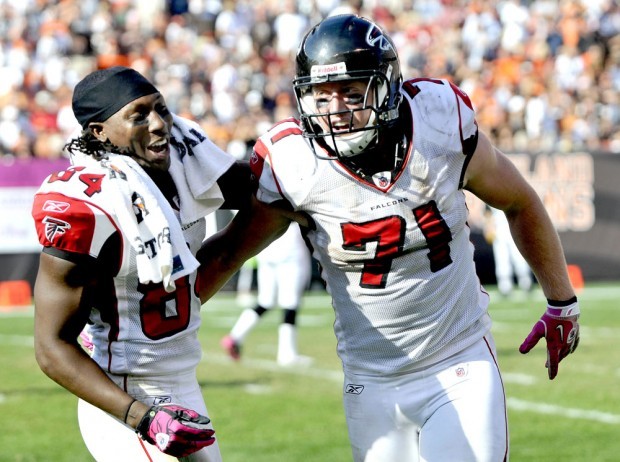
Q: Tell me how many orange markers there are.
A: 2